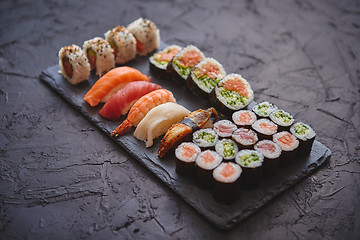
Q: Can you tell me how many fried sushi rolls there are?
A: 0